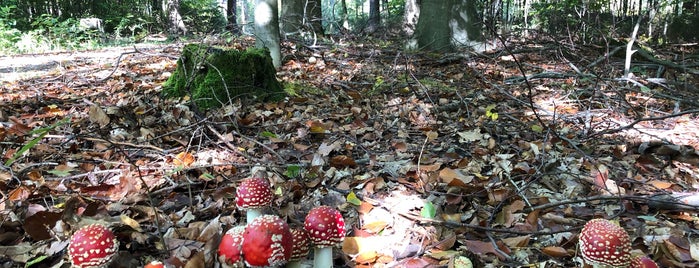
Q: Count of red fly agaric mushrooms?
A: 9